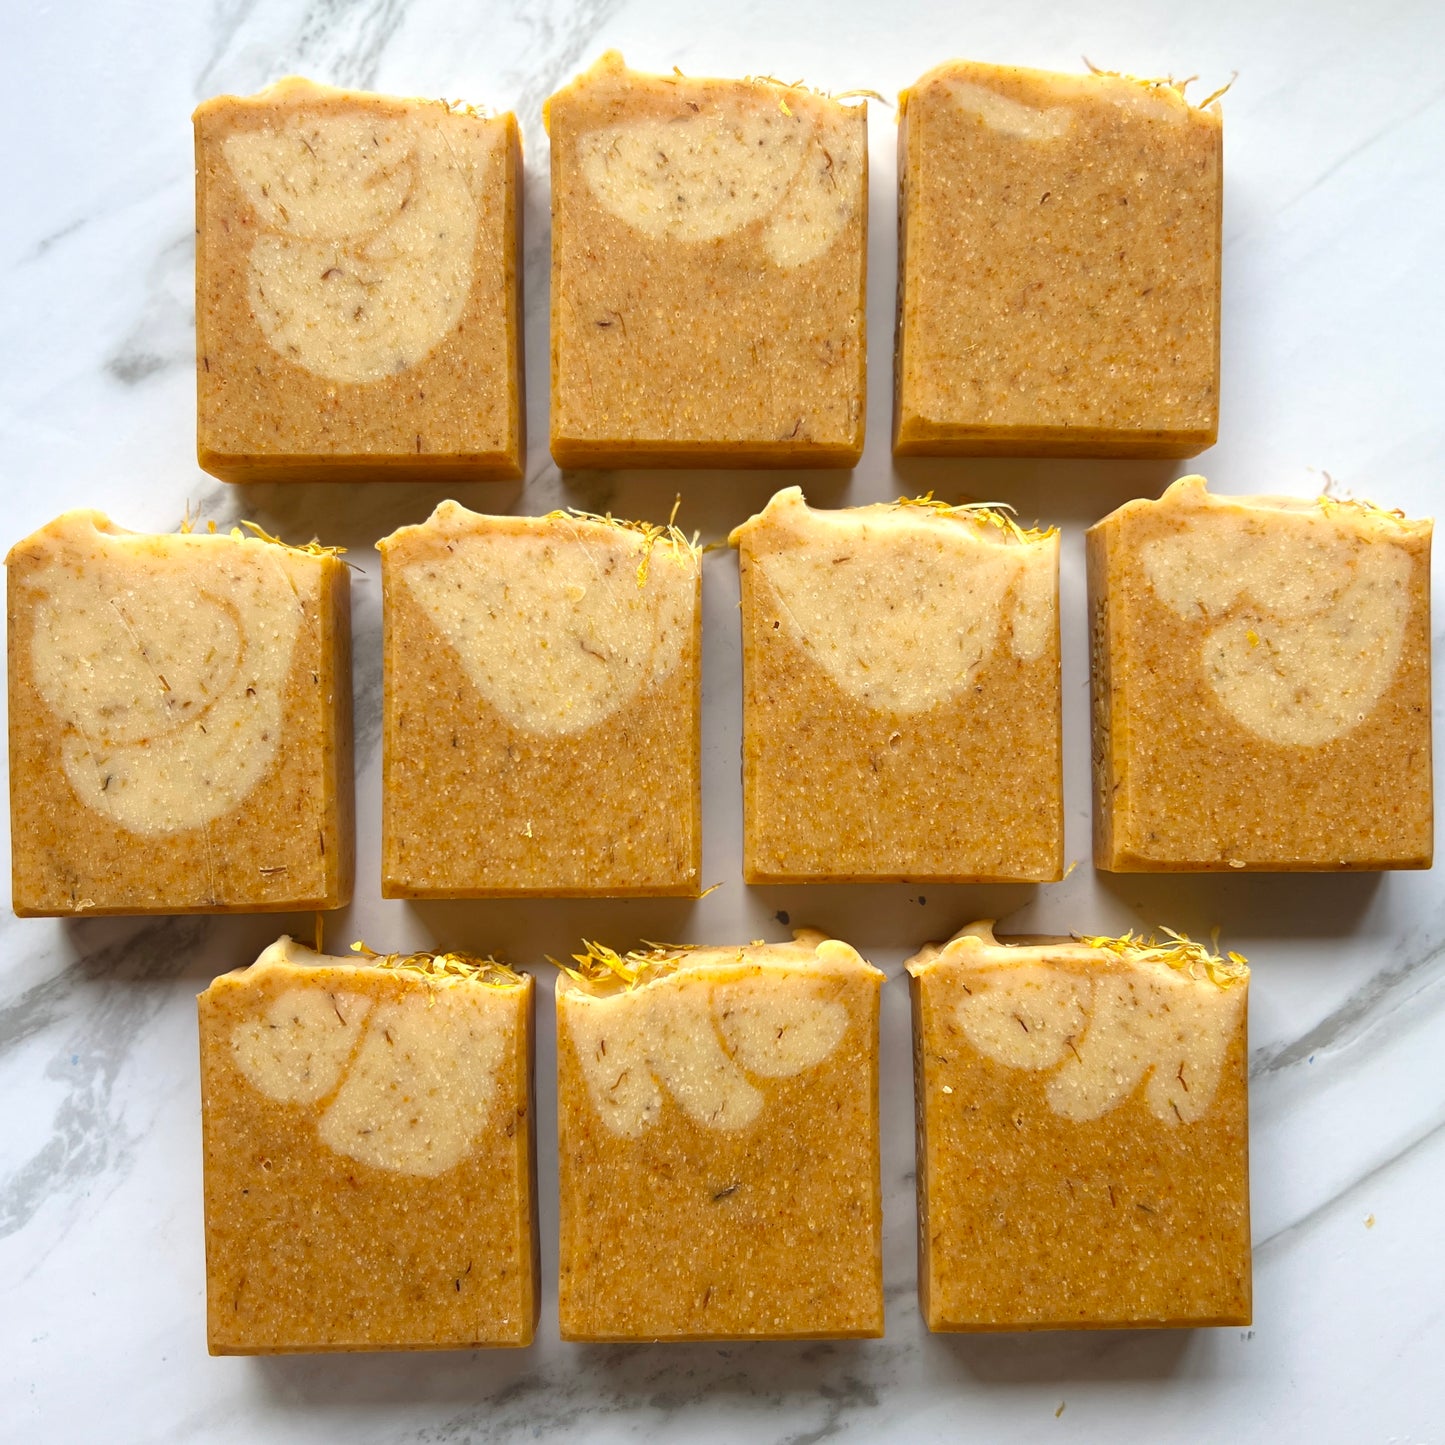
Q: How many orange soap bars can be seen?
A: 10